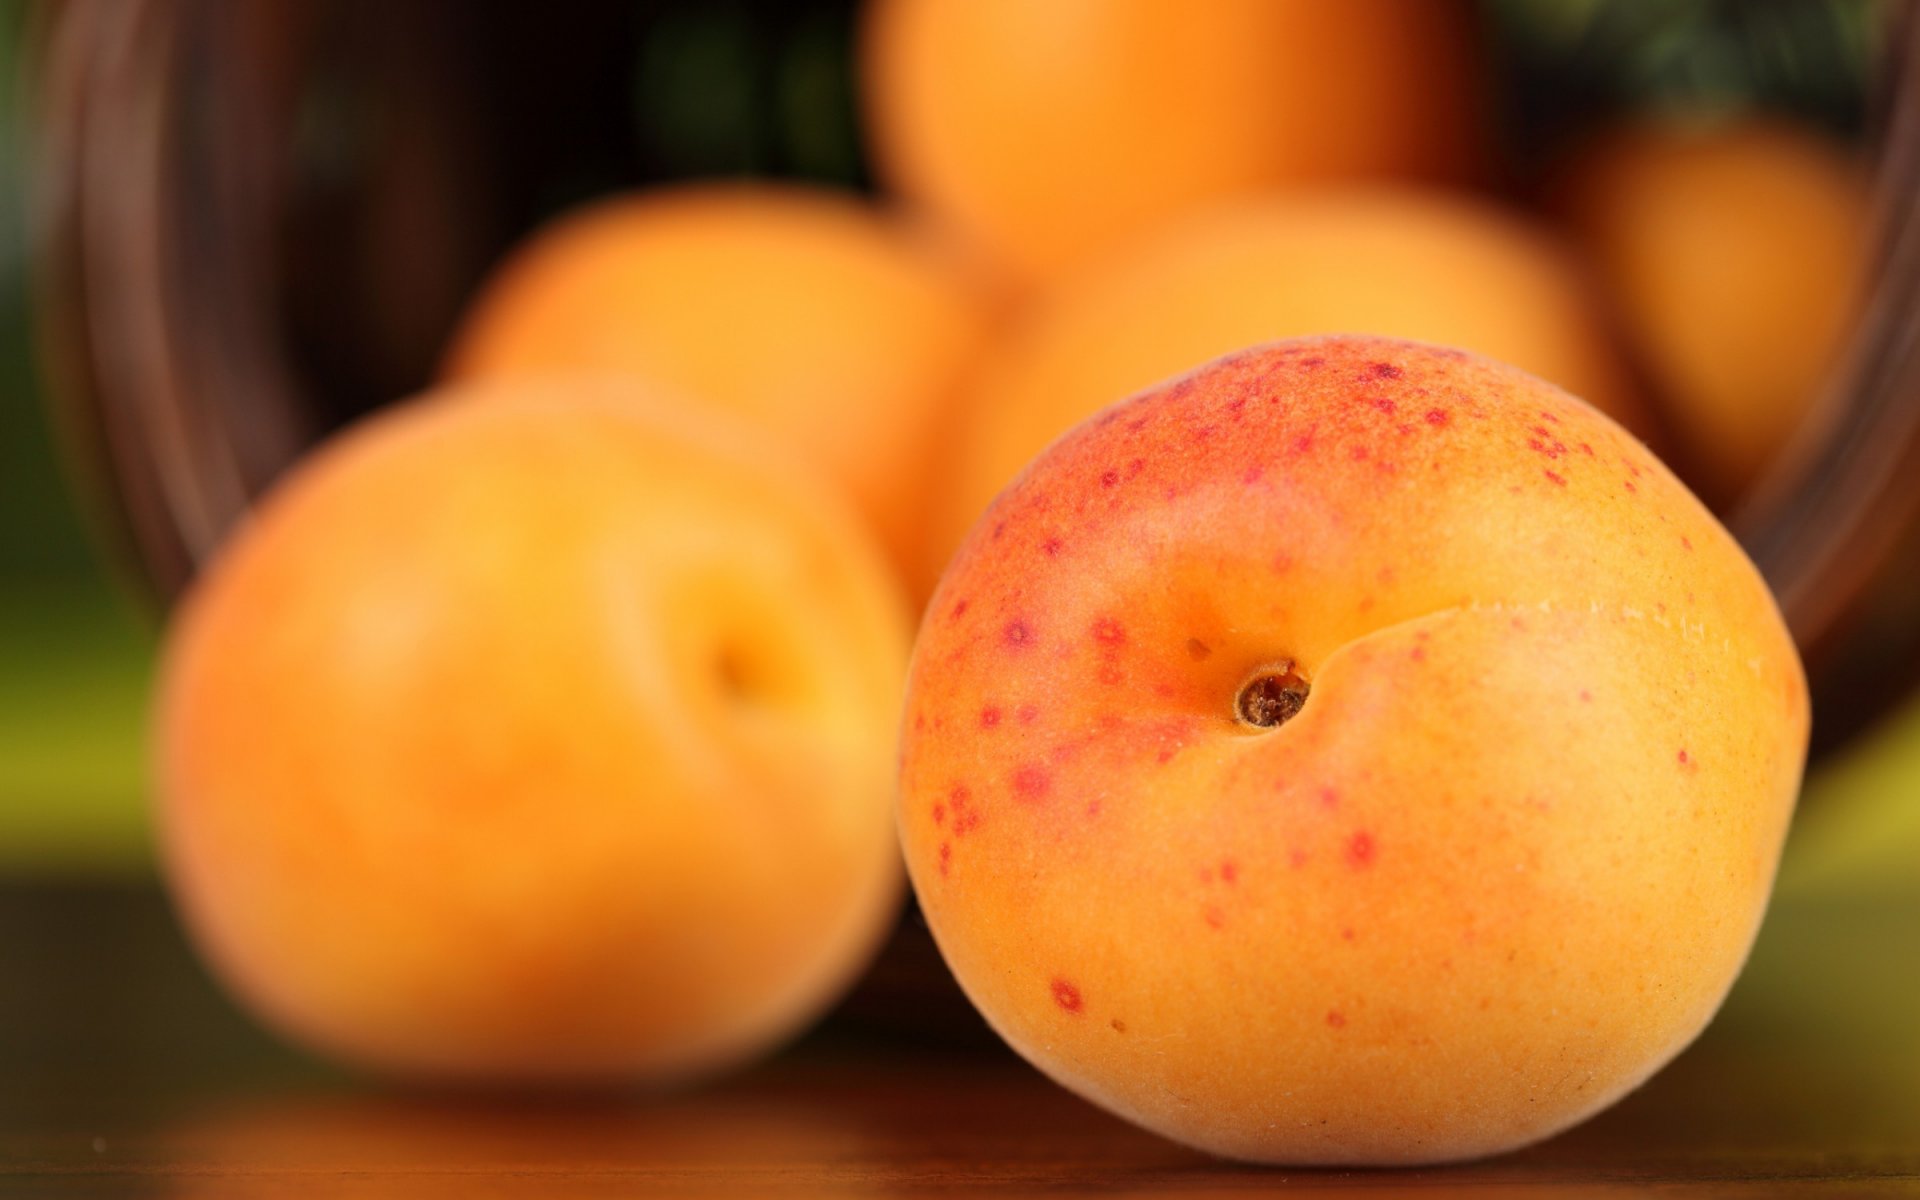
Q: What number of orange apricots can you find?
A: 6